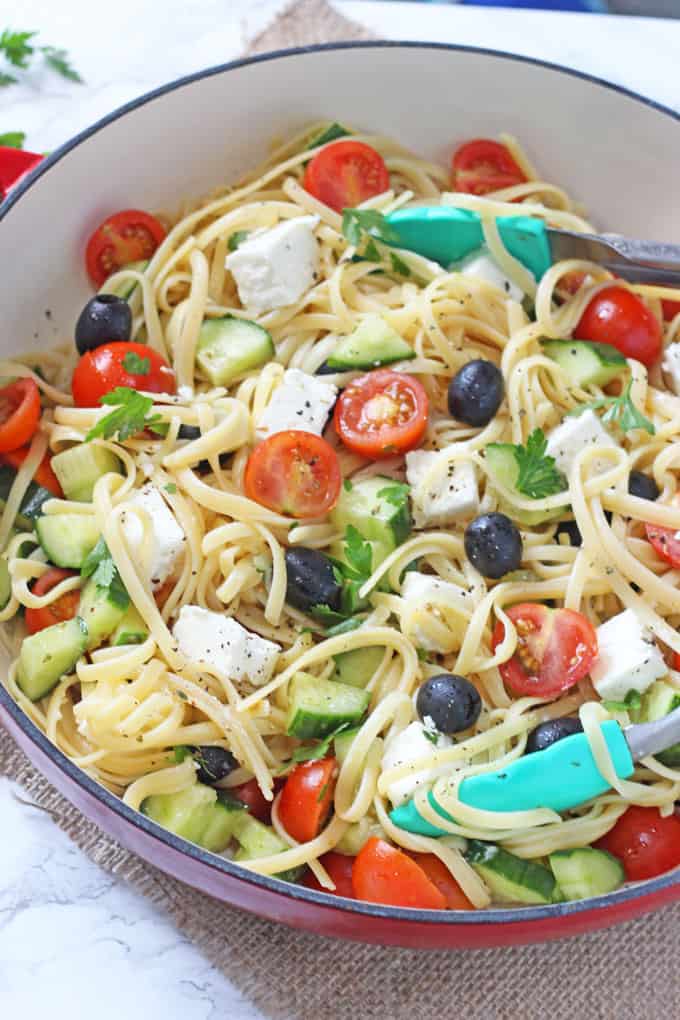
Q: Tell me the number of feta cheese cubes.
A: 11